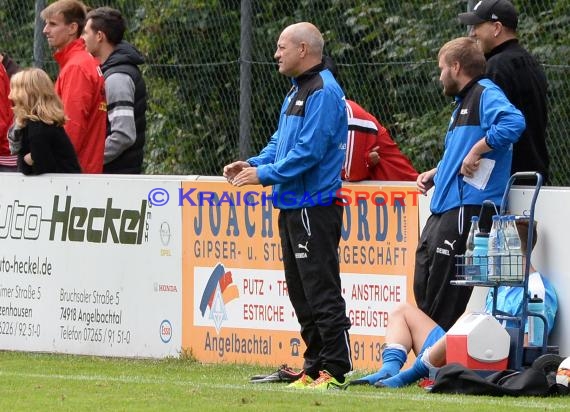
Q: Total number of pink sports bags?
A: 0